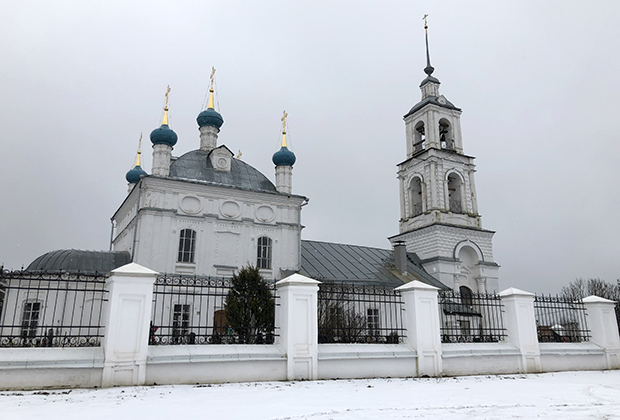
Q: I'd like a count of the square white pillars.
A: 5